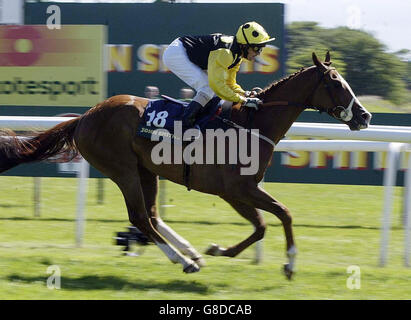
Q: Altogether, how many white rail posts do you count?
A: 4